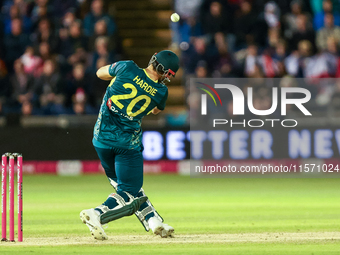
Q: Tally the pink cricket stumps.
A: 3